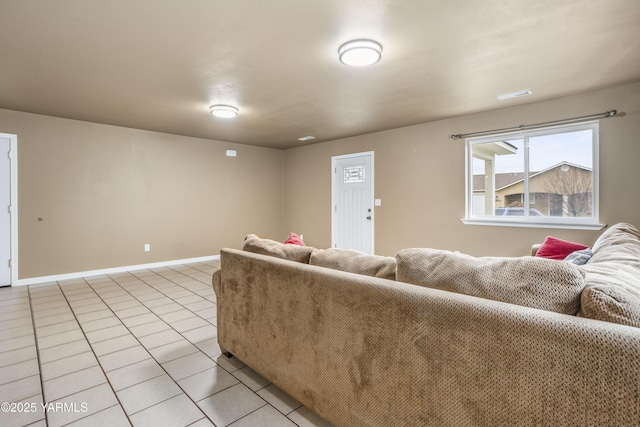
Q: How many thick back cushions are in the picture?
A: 4